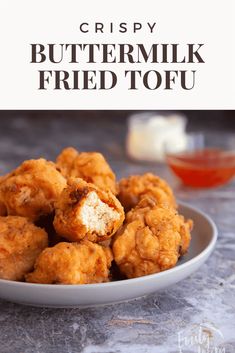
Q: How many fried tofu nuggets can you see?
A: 7